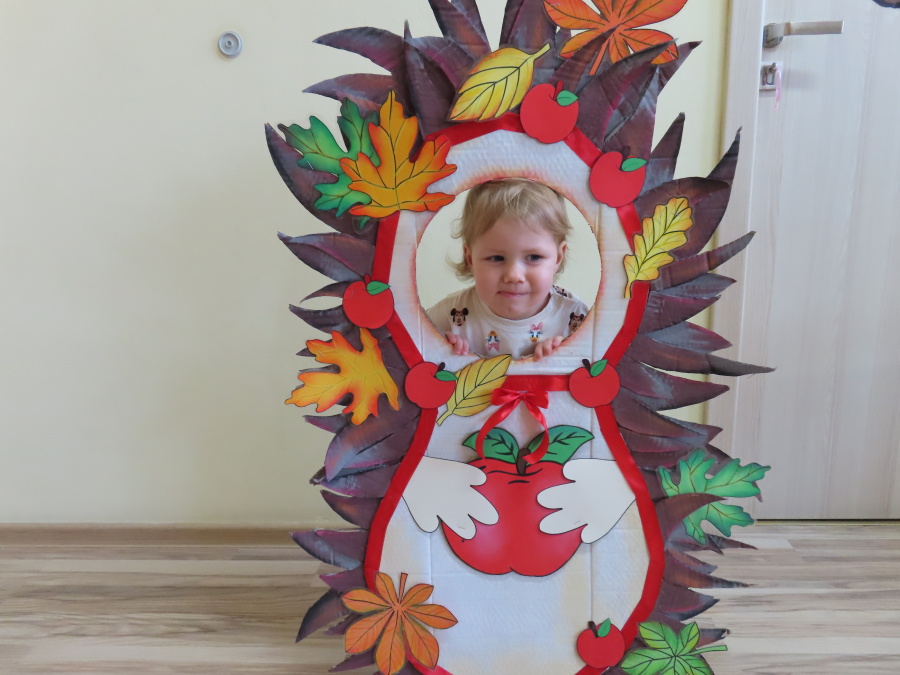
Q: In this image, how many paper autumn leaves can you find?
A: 10